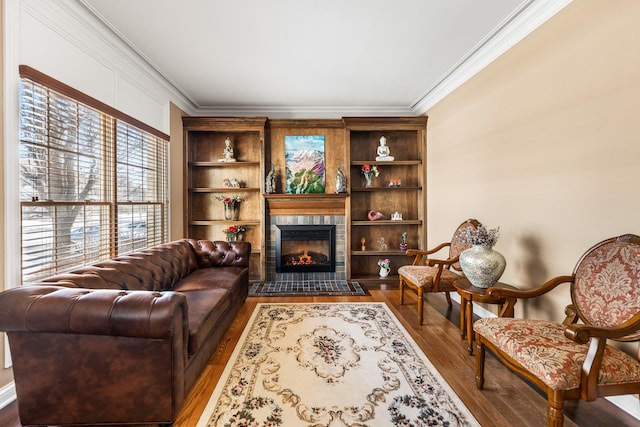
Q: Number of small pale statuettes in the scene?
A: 2